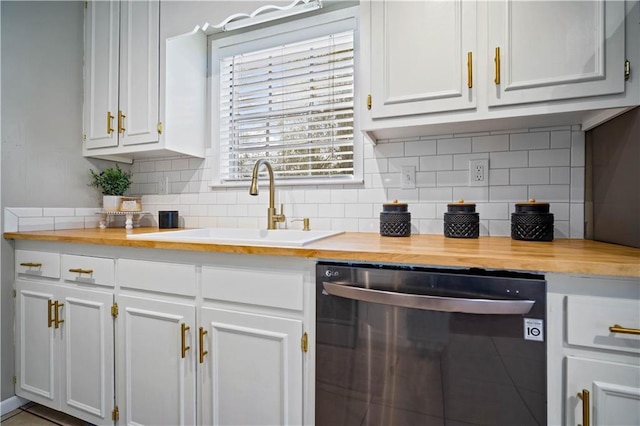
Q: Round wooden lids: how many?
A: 3